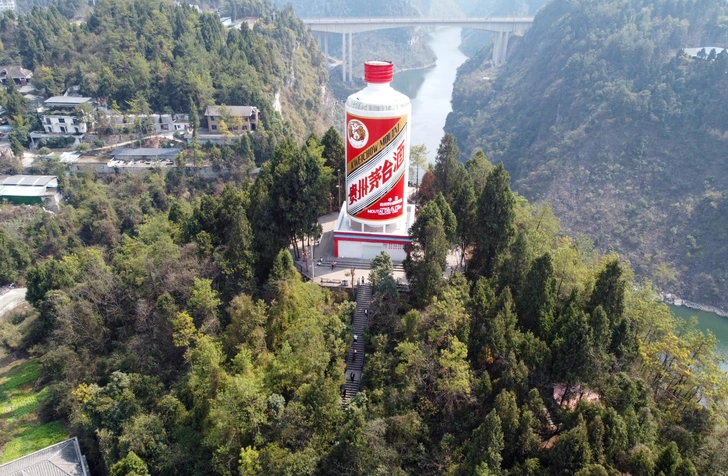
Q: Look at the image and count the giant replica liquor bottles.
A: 1